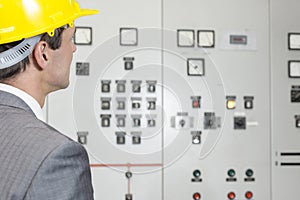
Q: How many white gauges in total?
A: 7